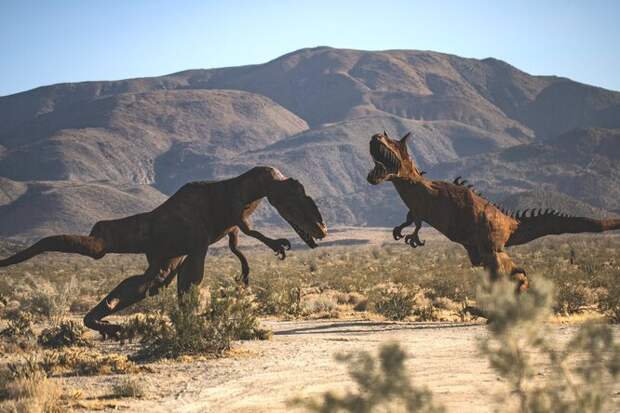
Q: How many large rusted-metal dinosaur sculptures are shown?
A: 2